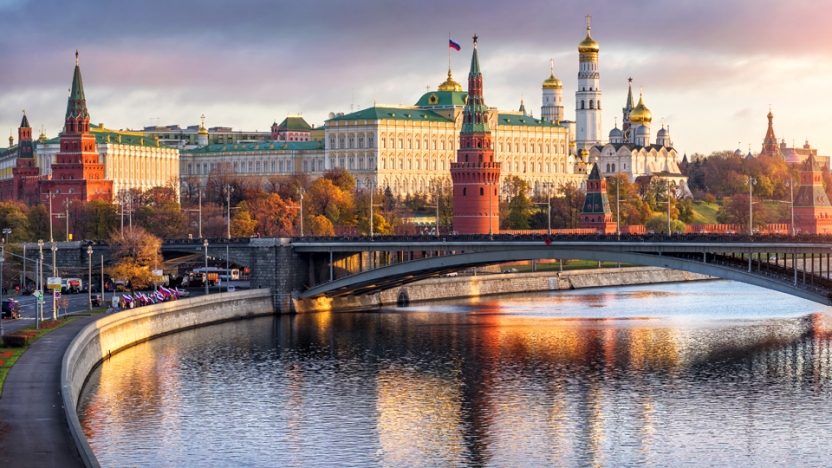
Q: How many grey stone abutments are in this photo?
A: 1